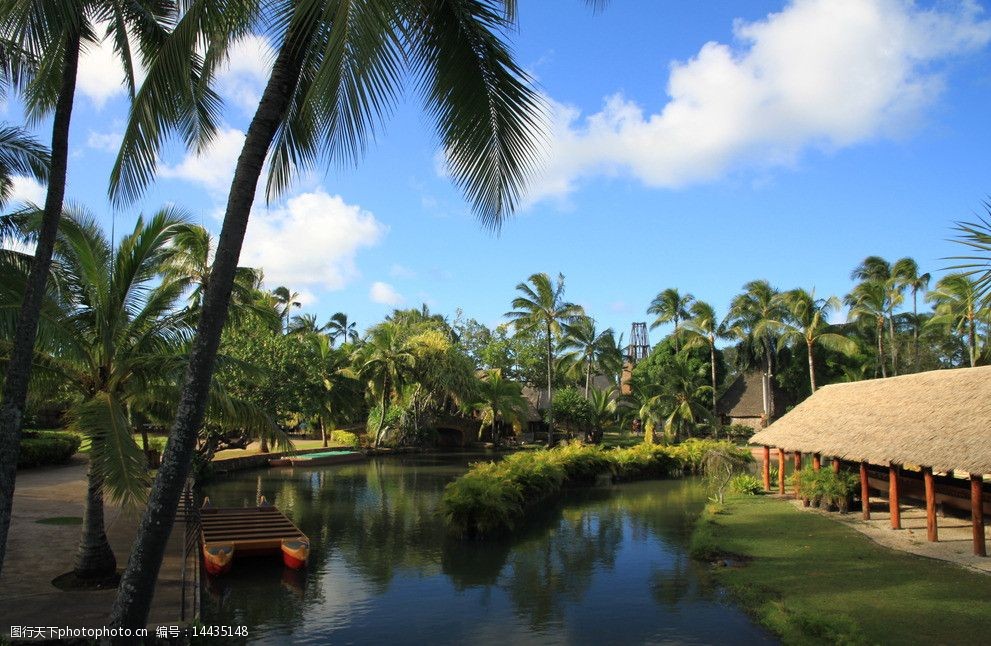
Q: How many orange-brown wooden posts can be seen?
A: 9